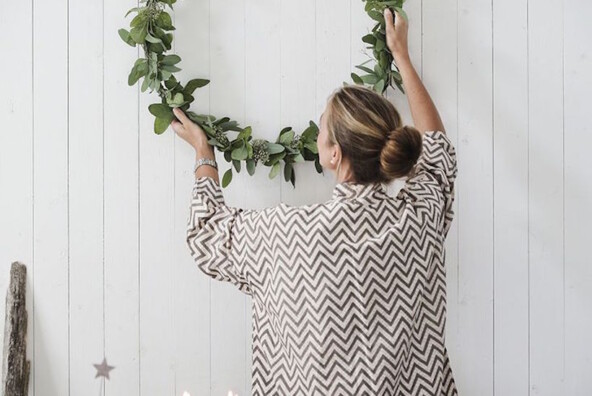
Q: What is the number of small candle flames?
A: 2